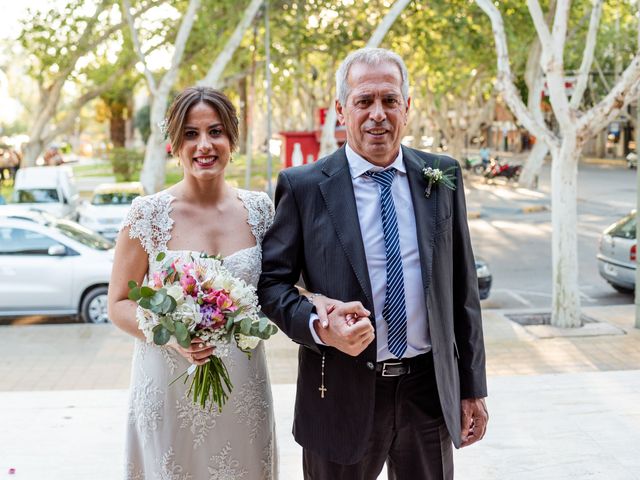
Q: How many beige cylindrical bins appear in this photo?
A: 0